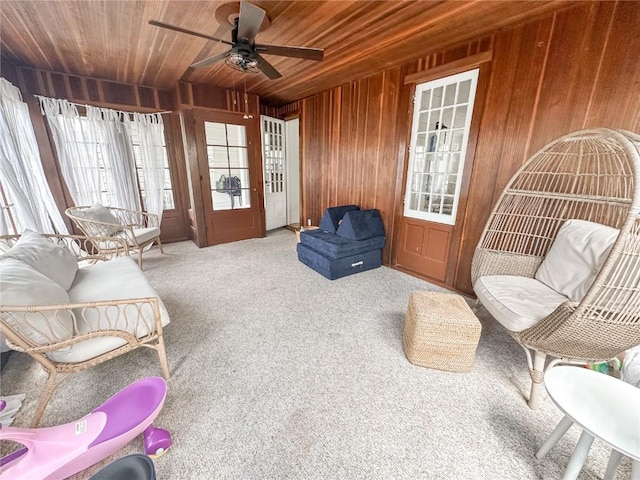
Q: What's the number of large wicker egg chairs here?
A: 1